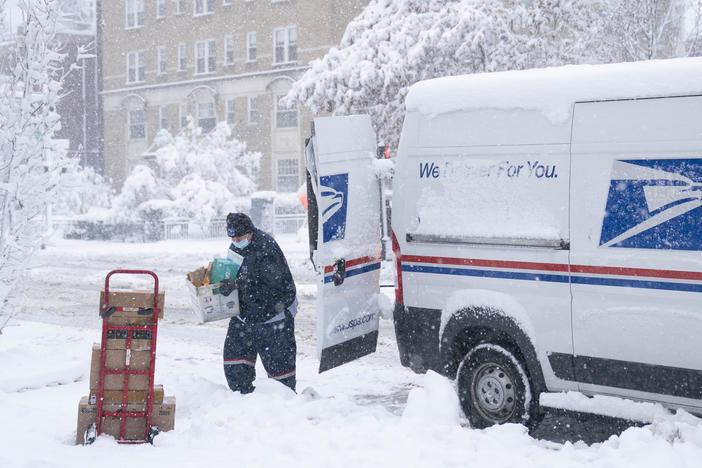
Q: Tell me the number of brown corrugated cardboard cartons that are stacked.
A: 5